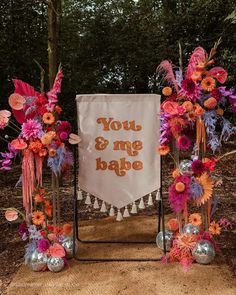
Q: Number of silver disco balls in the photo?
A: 7